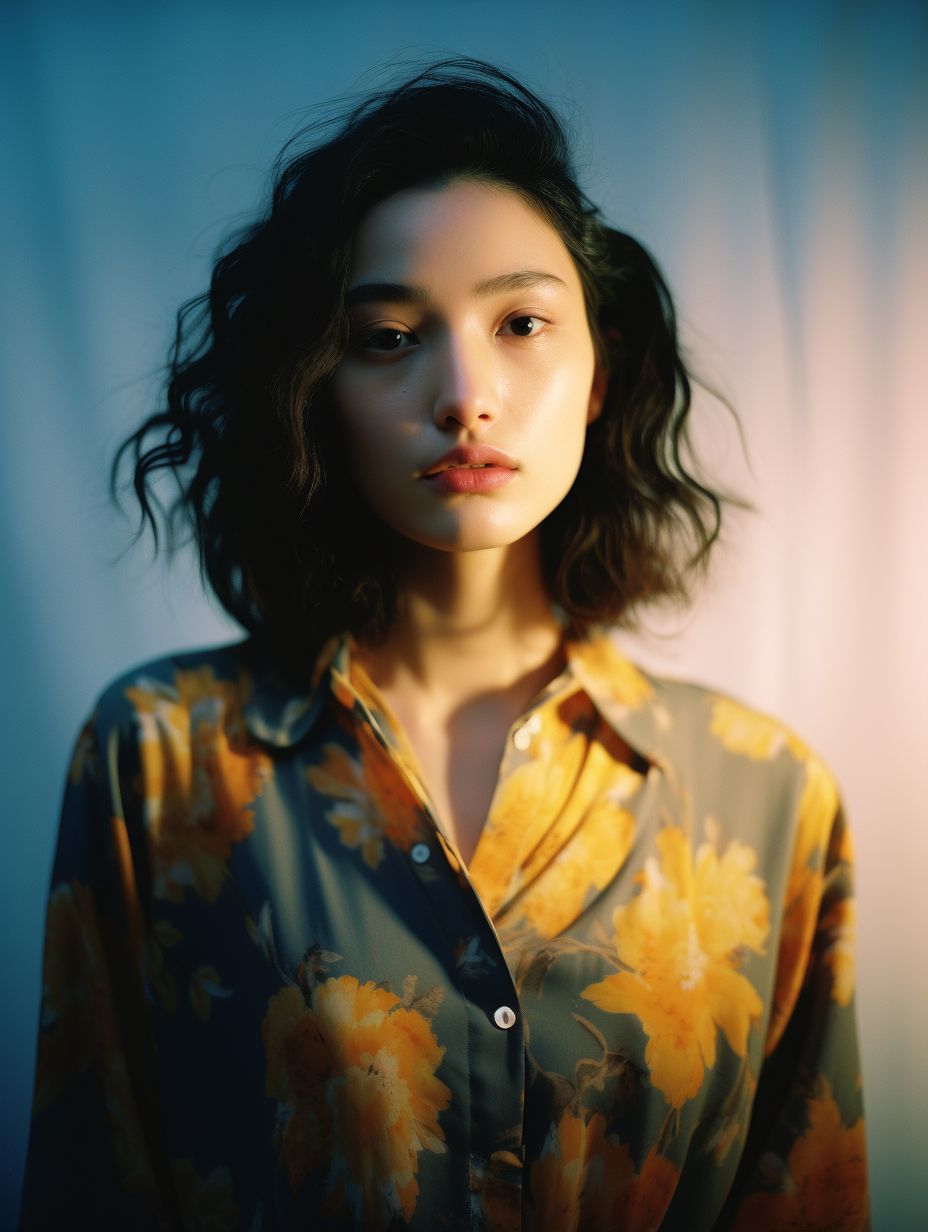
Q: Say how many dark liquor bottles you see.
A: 0